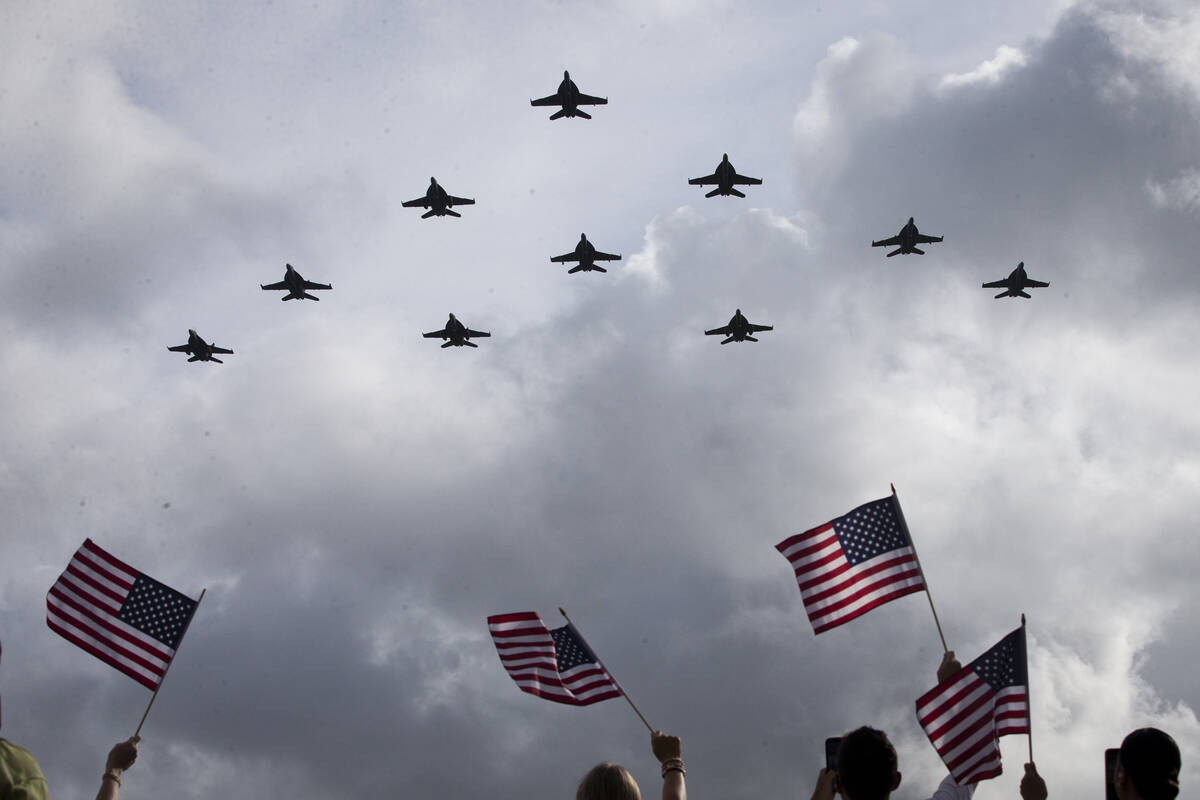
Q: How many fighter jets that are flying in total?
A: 10